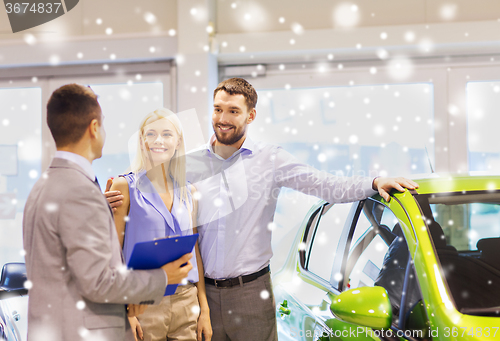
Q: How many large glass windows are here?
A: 4